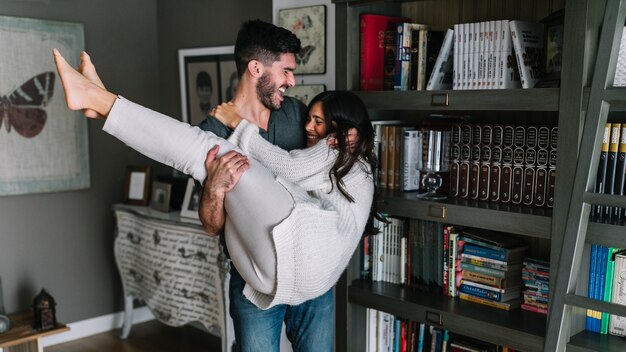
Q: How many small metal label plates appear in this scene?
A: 3